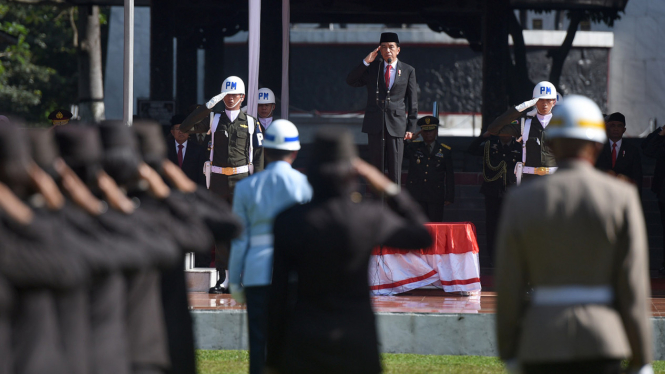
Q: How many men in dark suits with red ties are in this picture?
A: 3